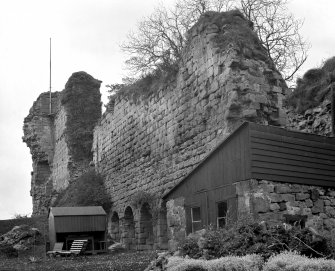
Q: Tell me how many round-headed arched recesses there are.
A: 4